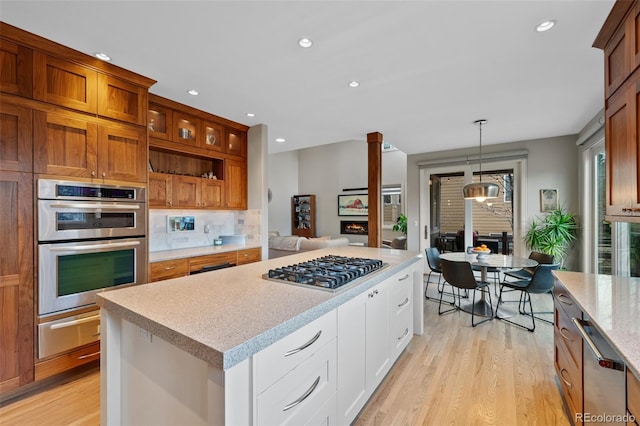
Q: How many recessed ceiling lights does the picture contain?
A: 7